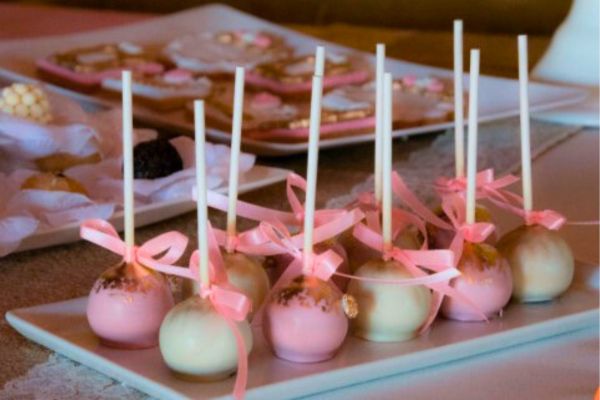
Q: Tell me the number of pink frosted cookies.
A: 3